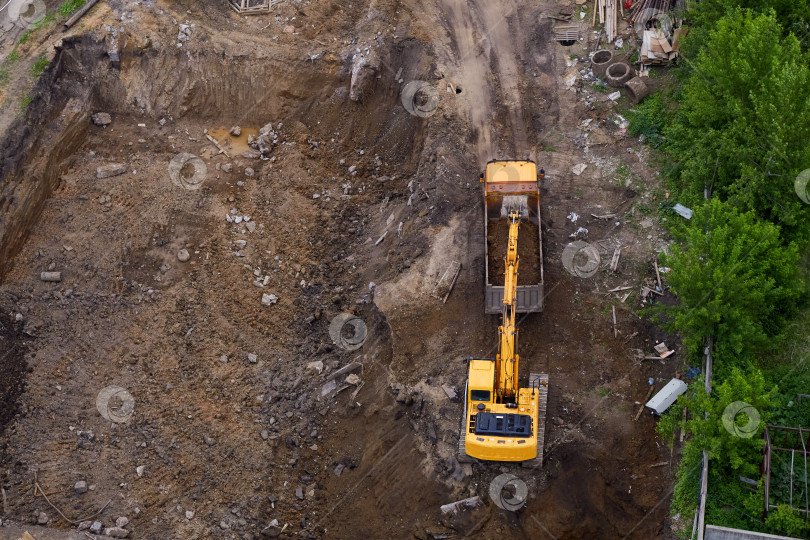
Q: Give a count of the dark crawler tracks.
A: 2